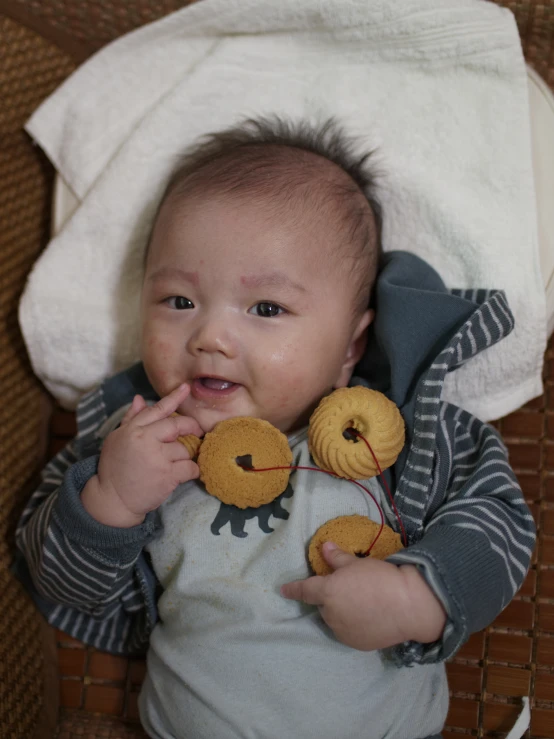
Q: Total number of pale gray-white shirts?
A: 1